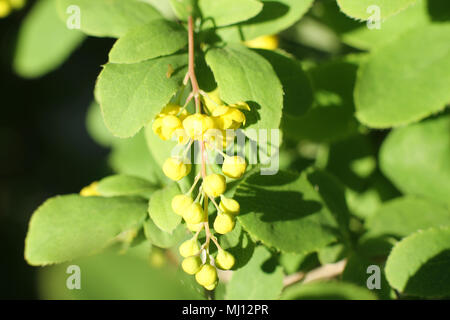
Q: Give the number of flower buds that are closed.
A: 12